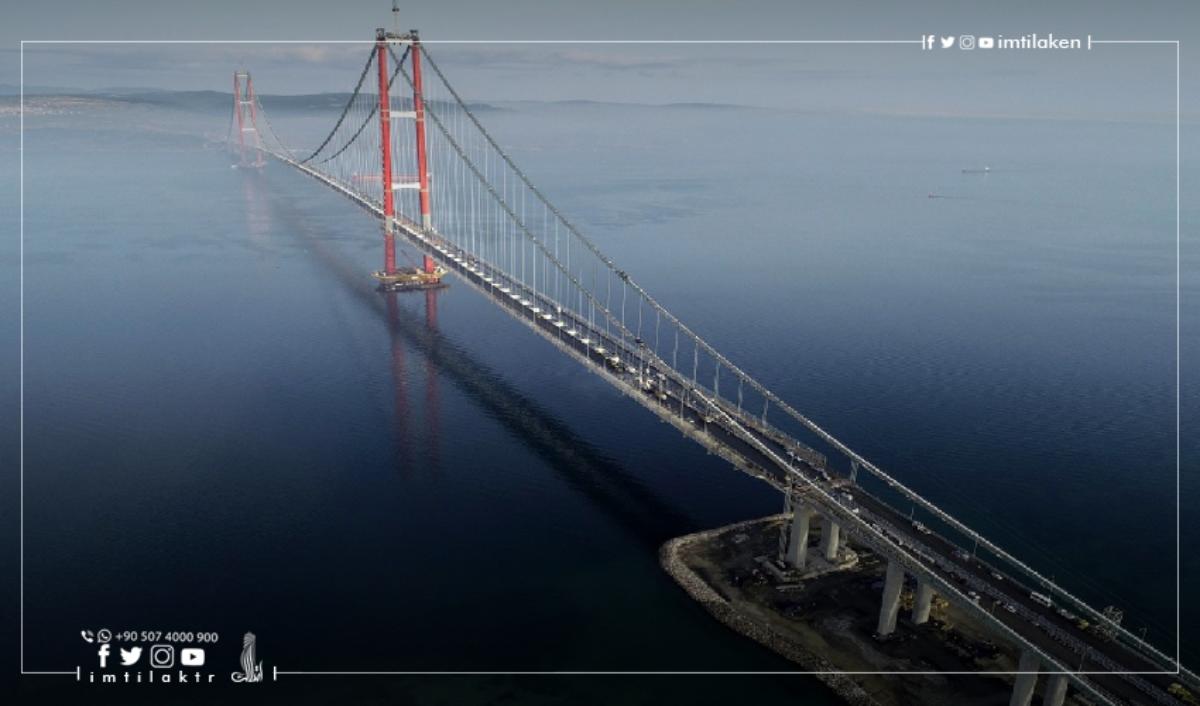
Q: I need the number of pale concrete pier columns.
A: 6